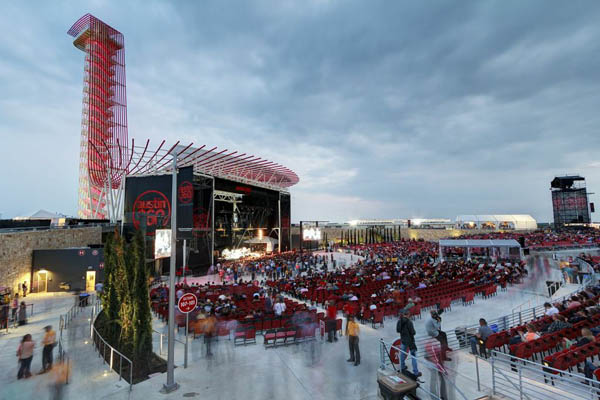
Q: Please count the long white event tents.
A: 2